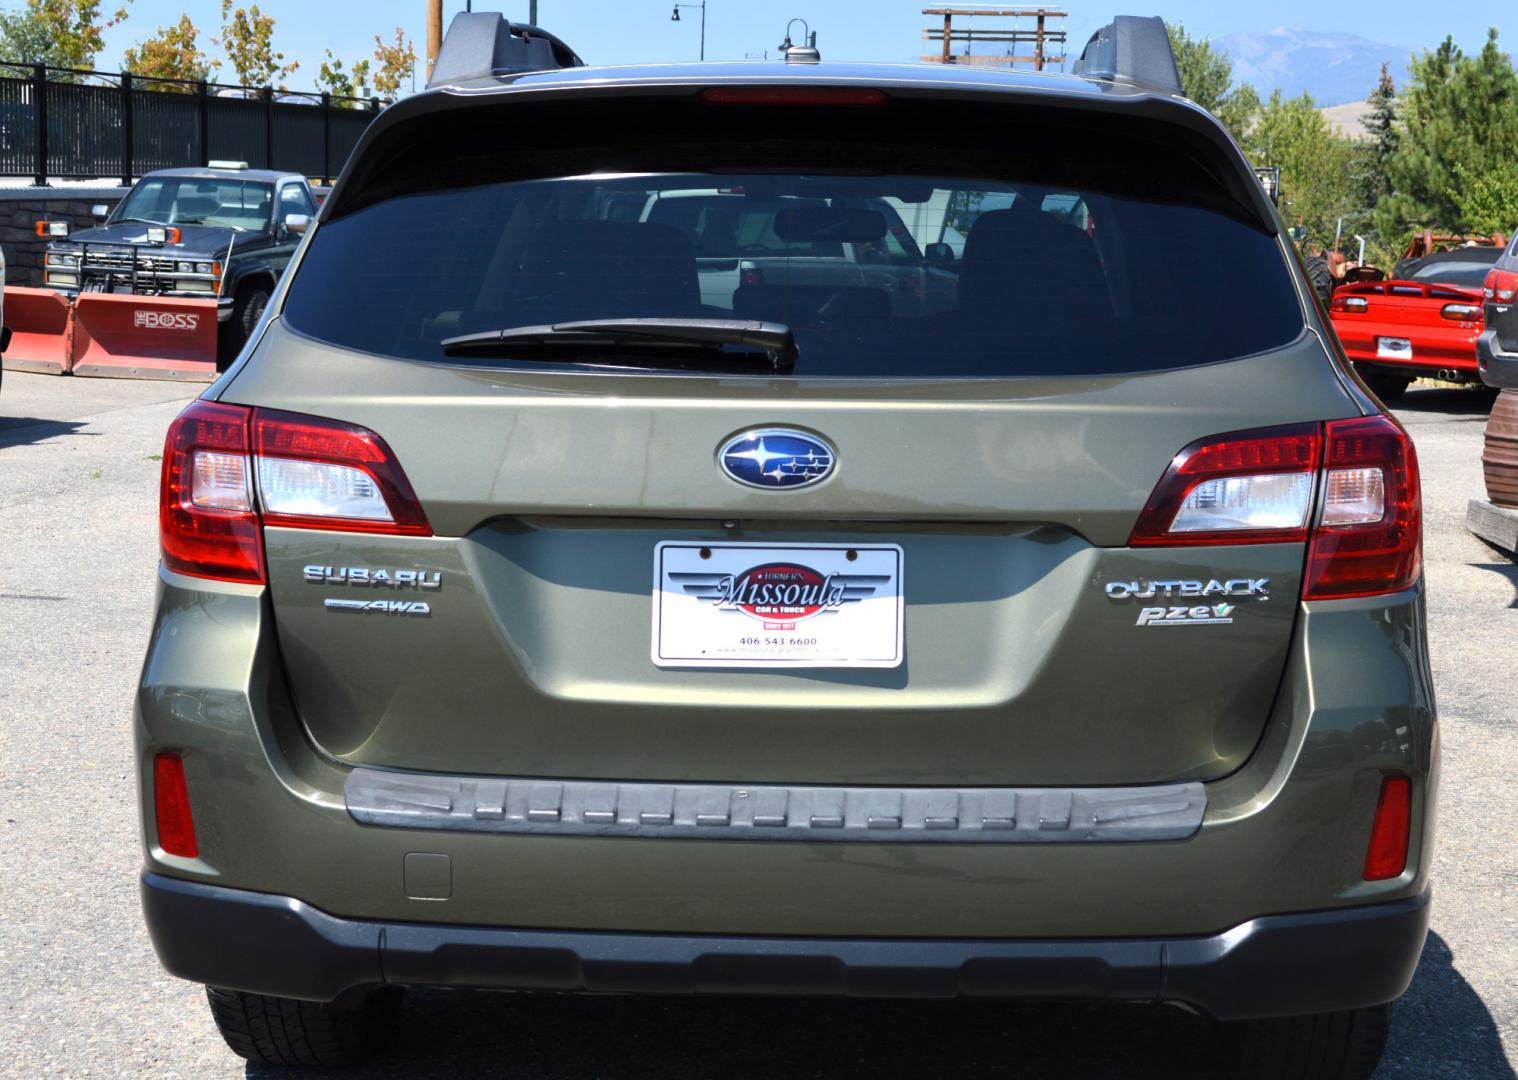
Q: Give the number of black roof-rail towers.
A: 2